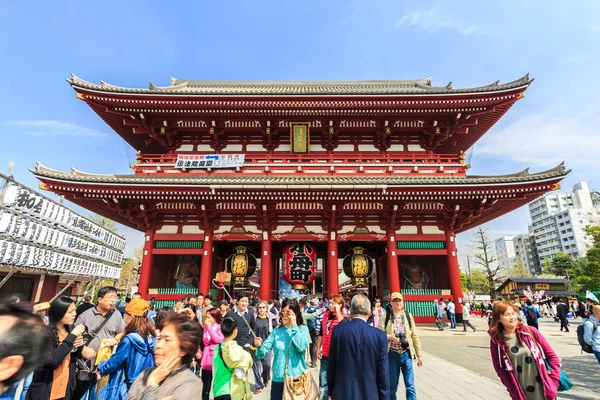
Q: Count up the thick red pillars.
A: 6